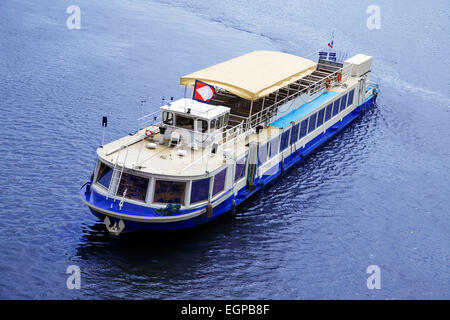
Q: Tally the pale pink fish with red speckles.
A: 0